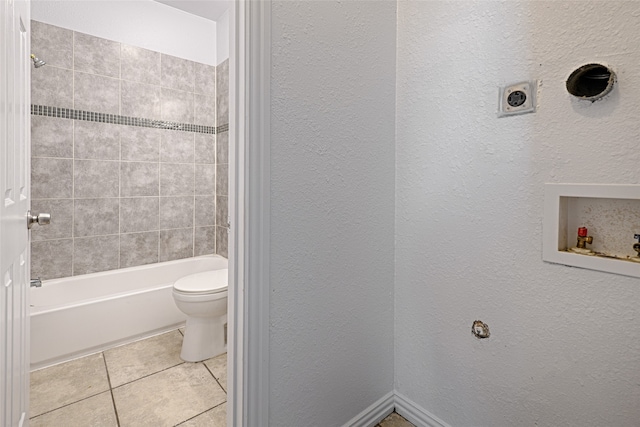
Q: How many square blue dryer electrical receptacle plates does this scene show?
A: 0